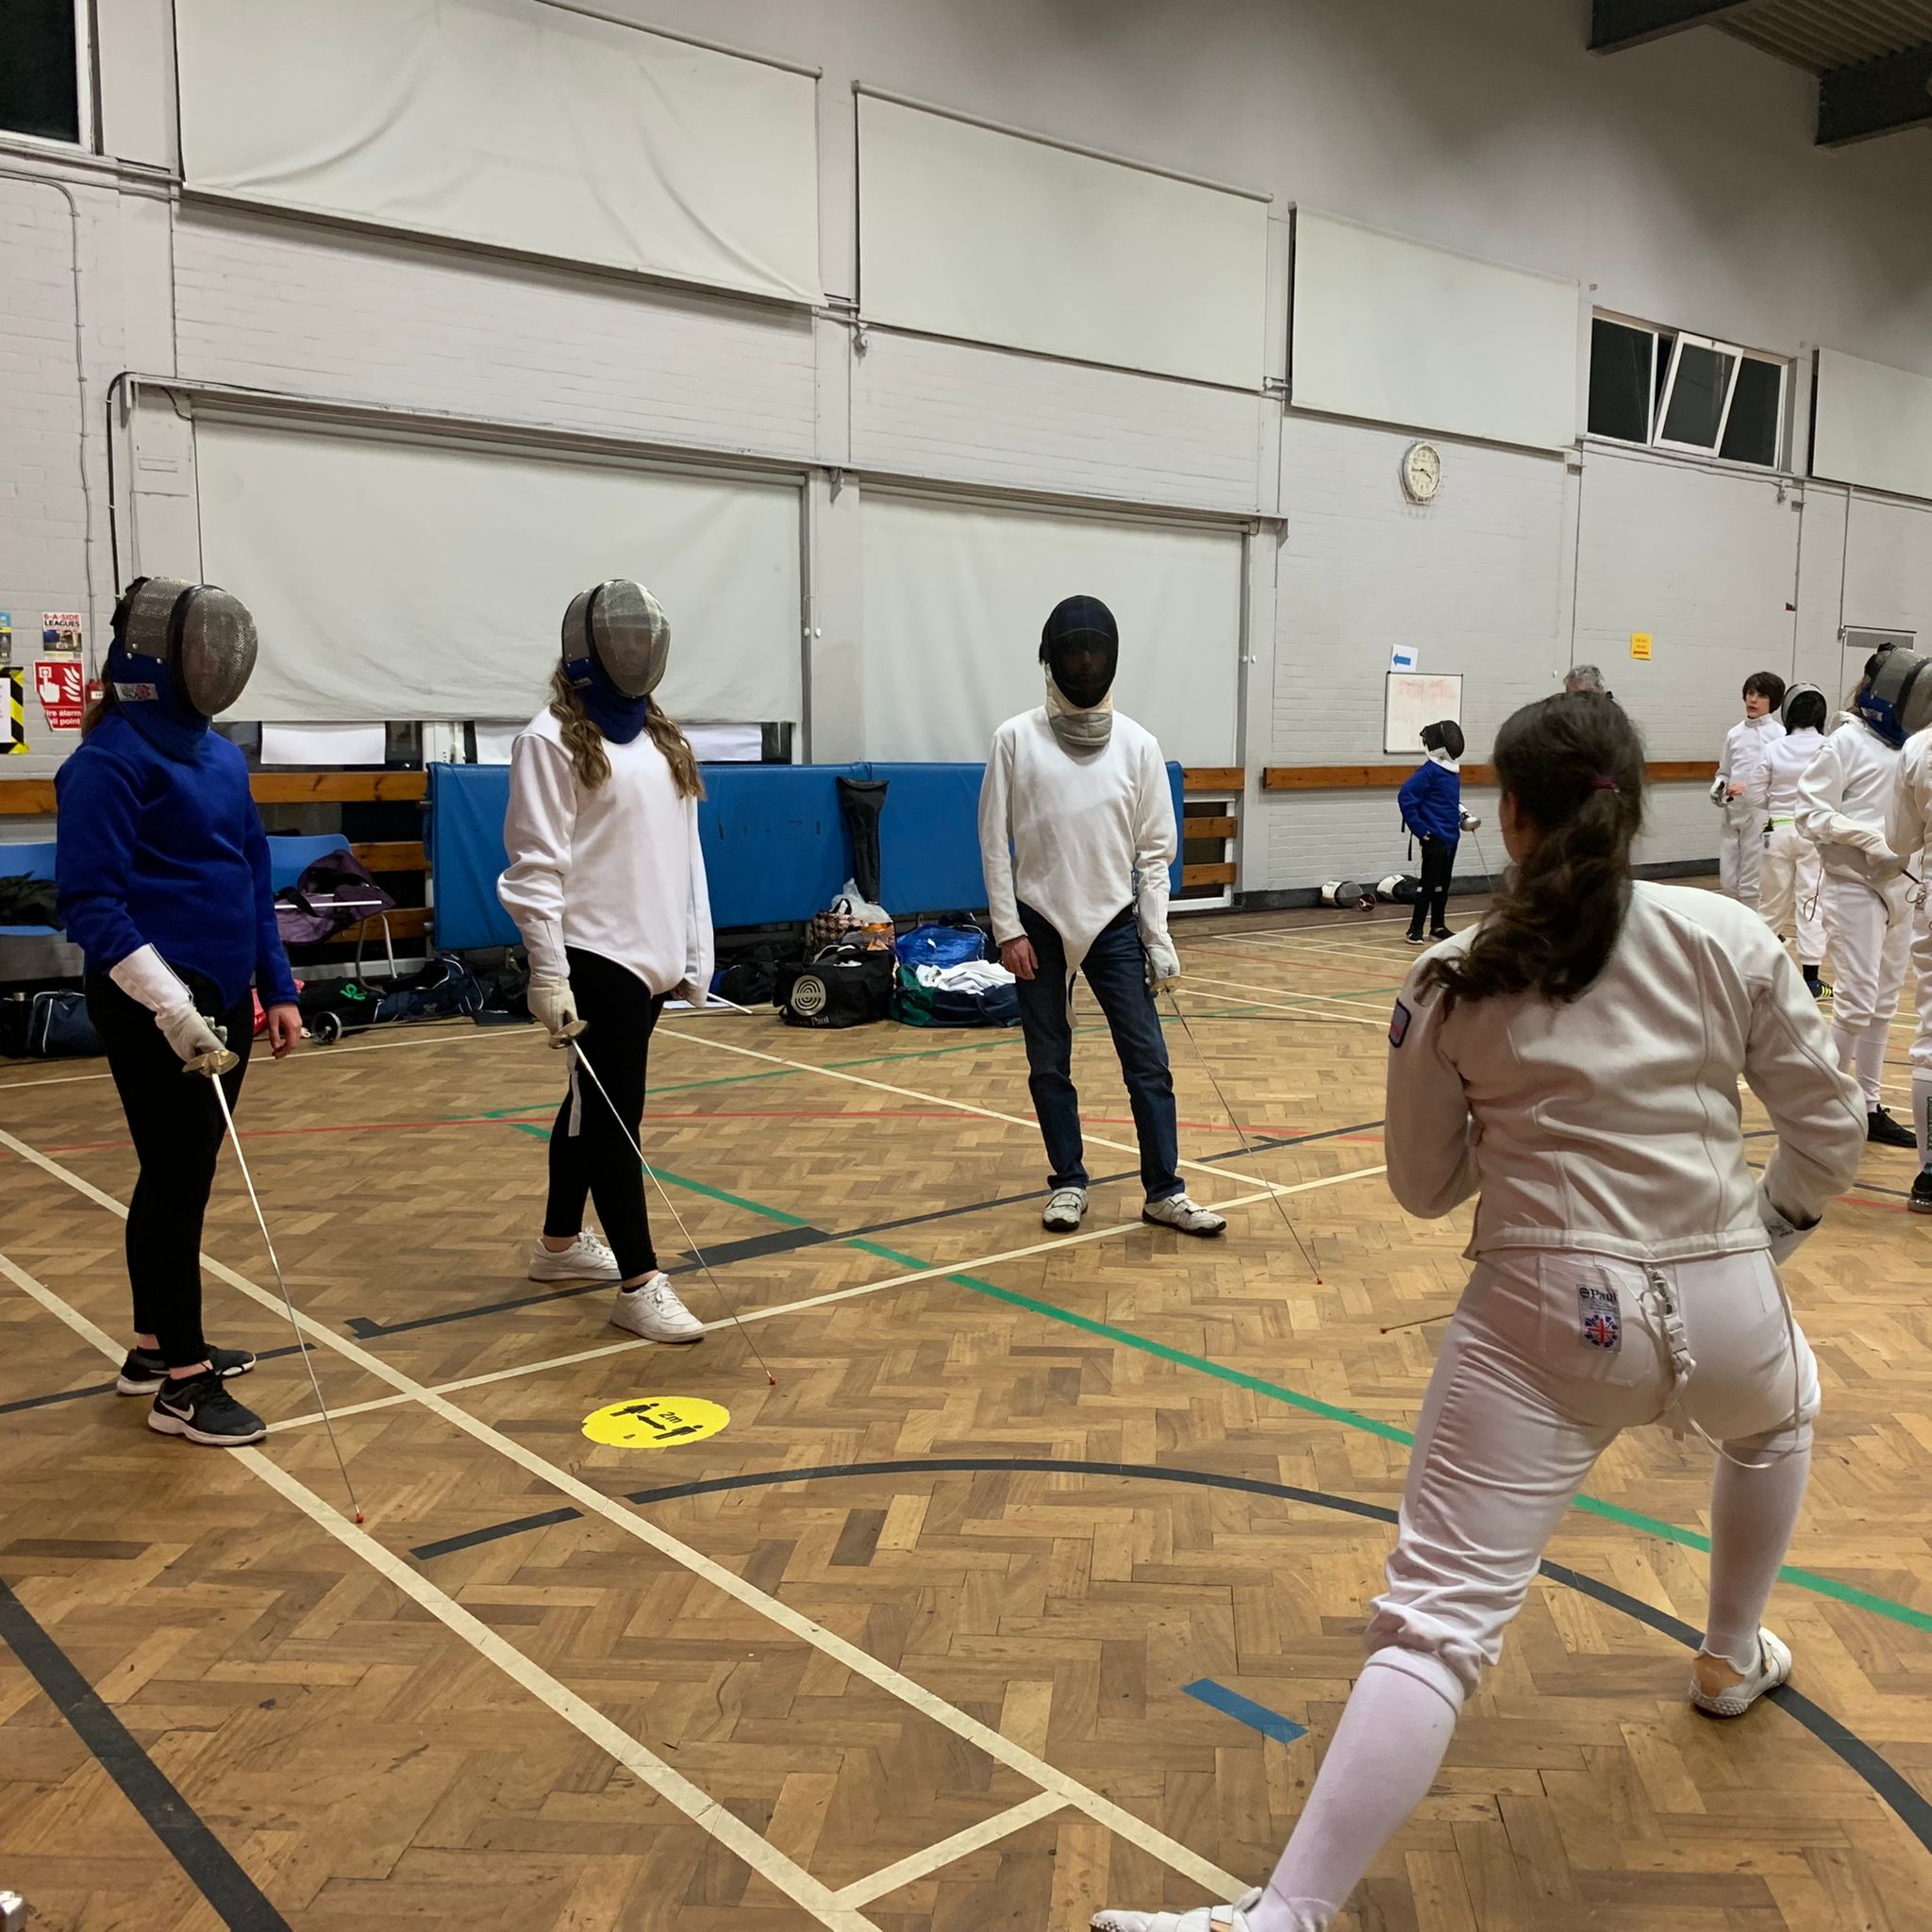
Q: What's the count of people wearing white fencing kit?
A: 7